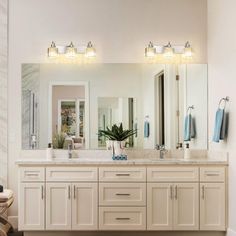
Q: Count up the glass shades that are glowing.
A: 6